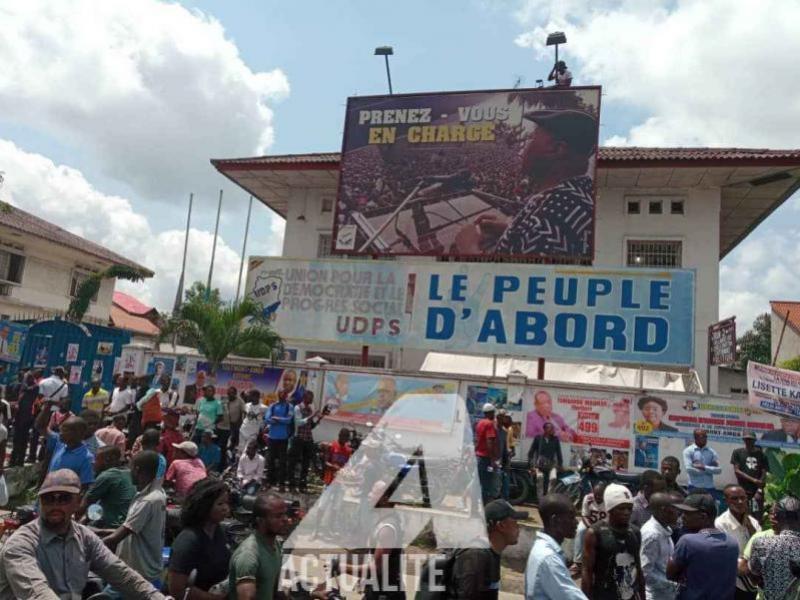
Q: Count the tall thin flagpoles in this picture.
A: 3